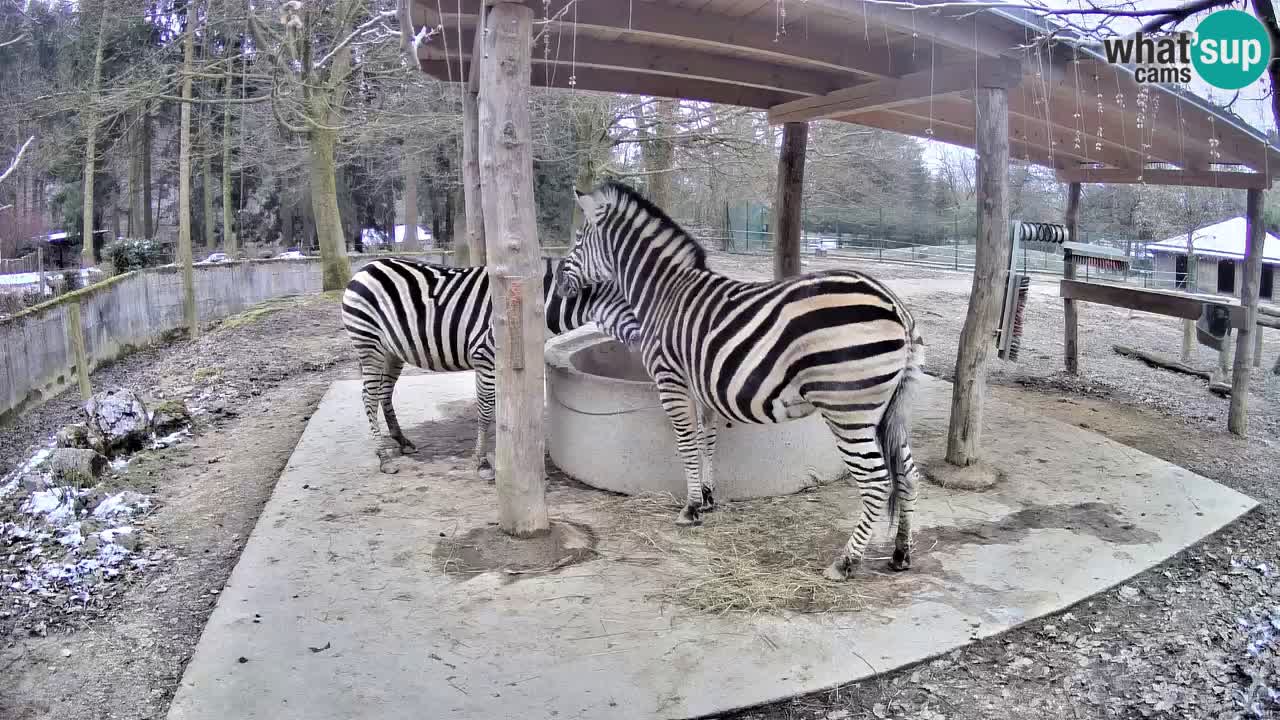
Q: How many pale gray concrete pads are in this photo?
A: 1